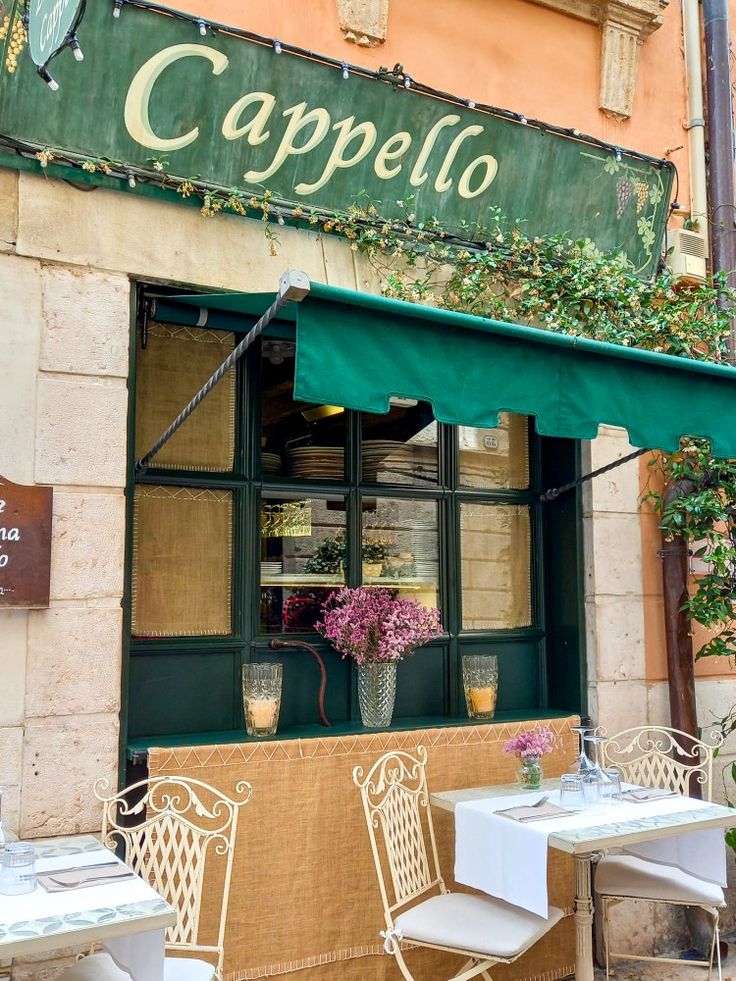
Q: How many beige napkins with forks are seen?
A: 3